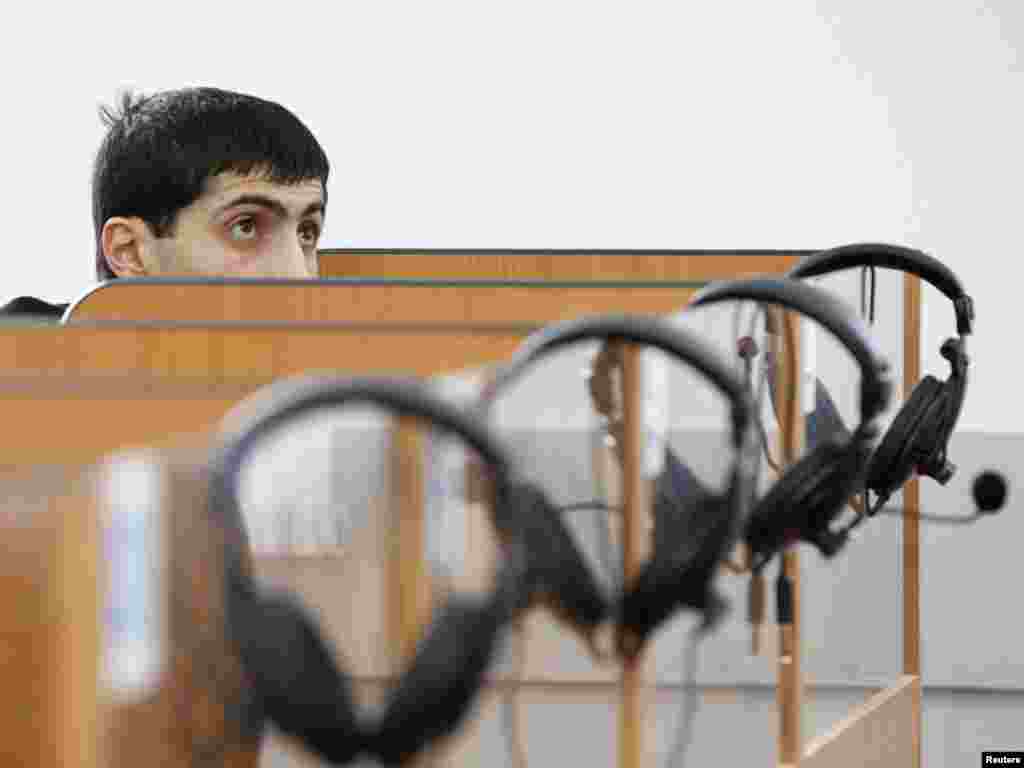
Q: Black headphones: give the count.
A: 4